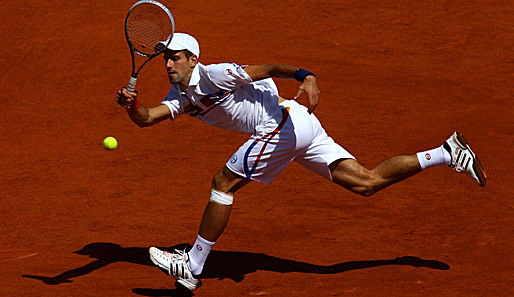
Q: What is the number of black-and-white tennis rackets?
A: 1